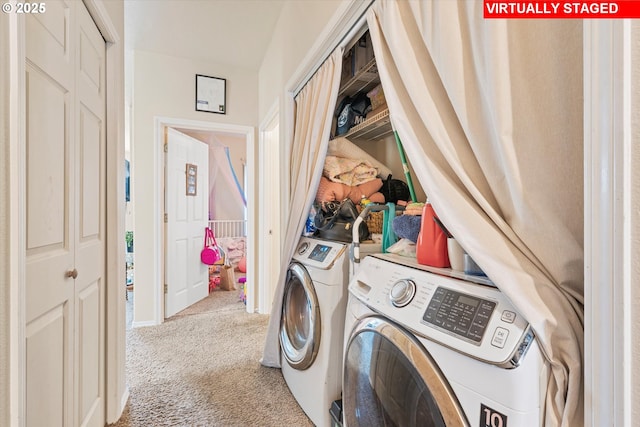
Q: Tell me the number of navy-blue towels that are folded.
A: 1